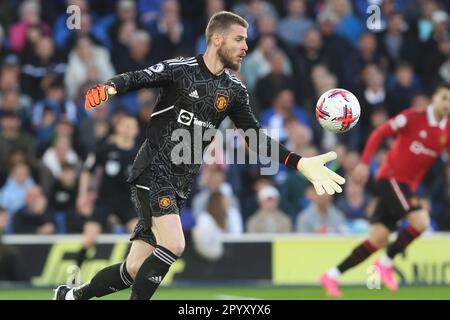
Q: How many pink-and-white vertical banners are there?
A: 0